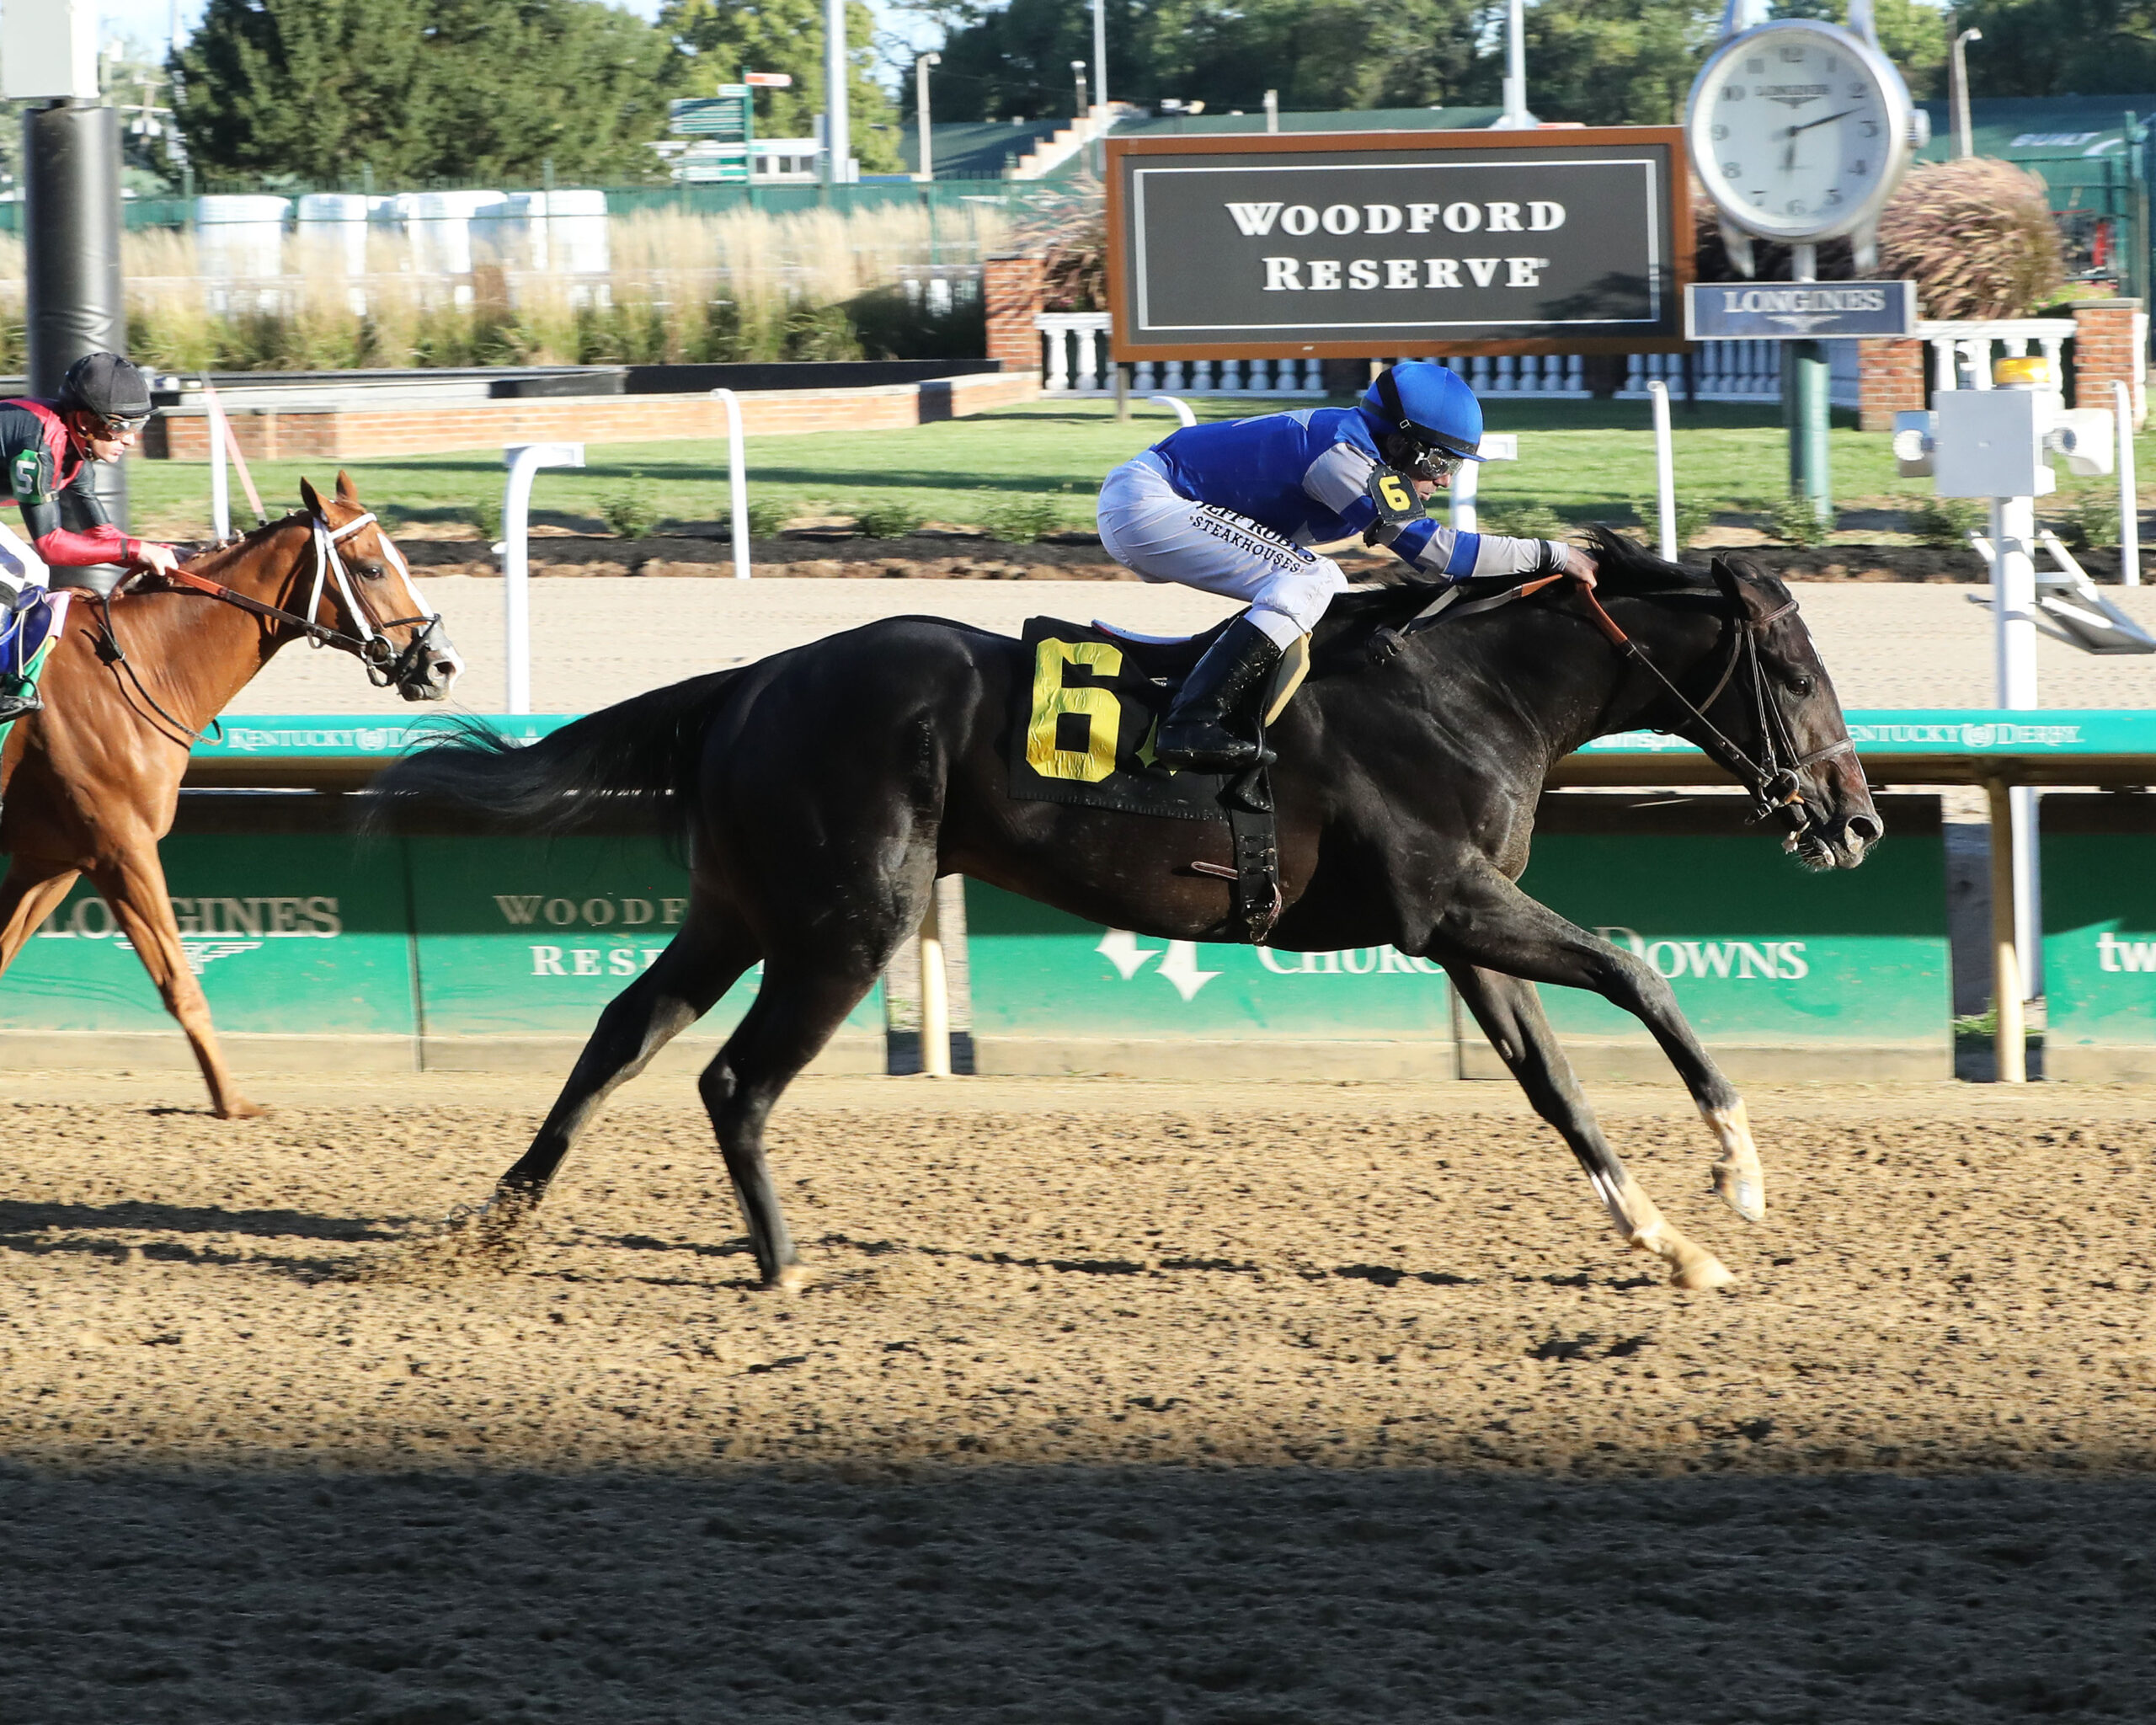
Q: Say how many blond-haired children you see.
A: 0